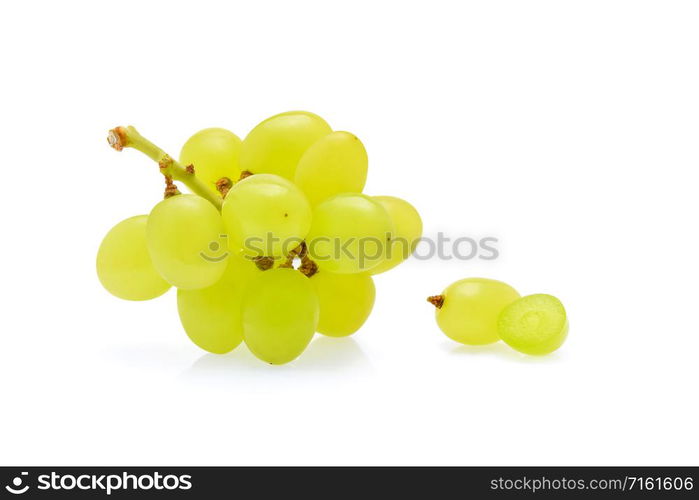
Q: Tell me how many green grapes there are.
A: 13